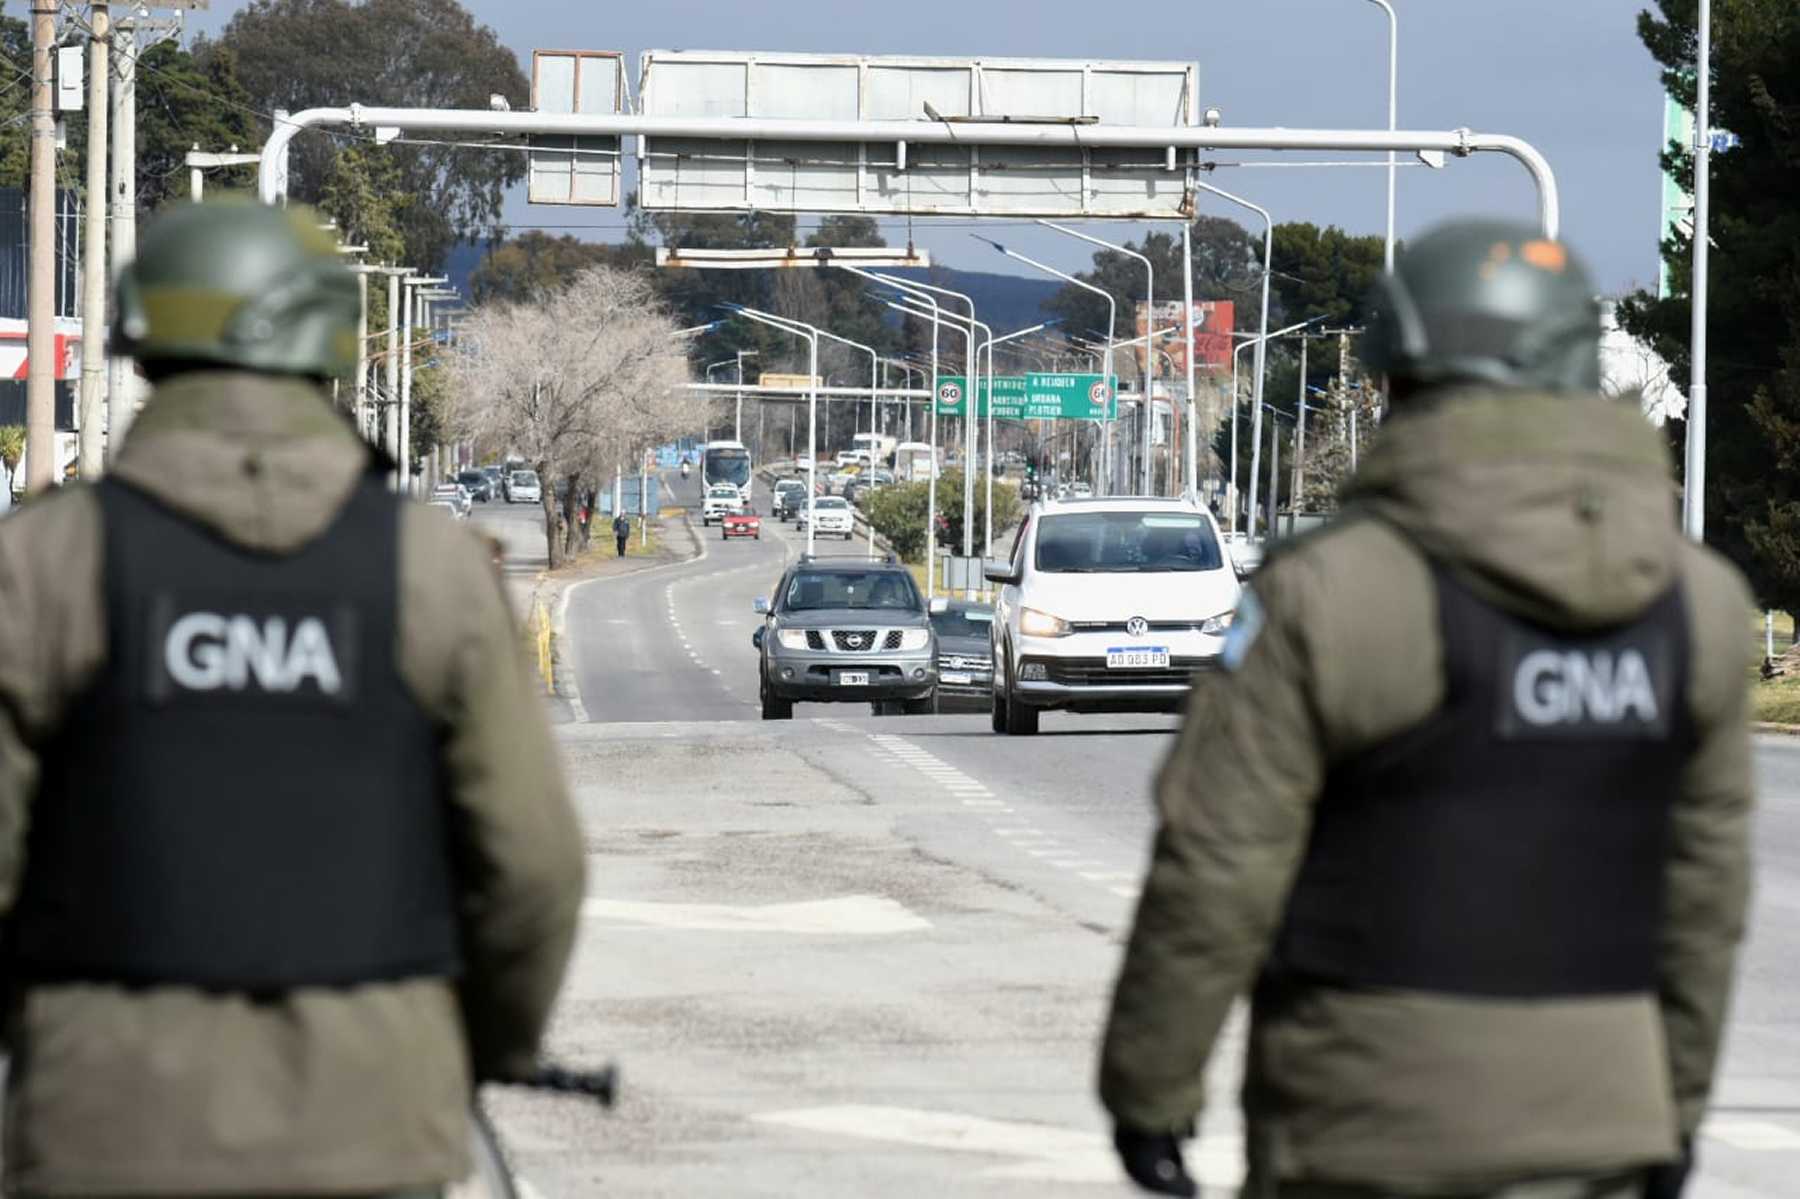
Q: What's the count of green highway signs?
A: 2